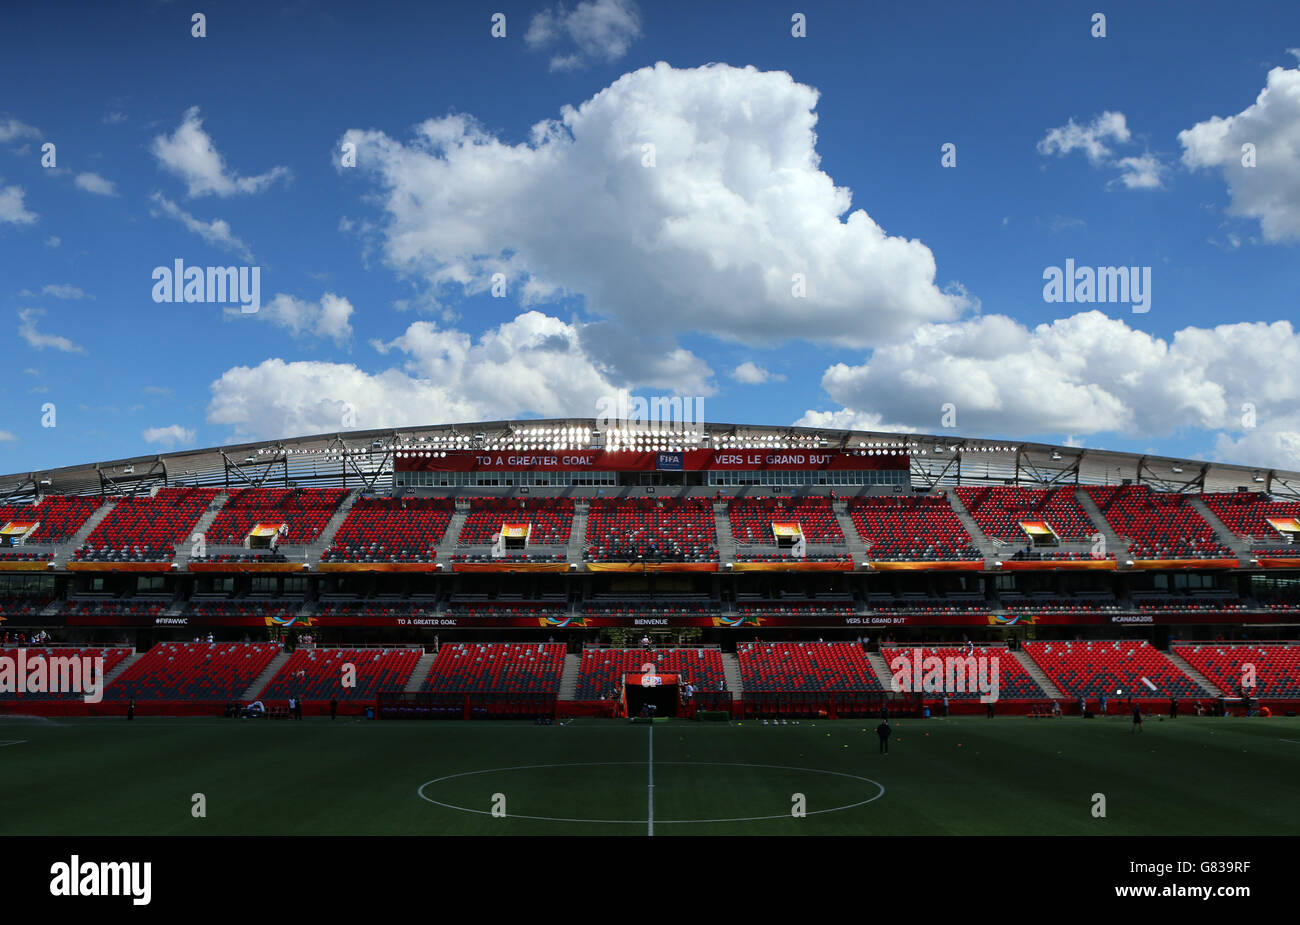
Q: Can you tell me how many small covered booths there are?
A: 6